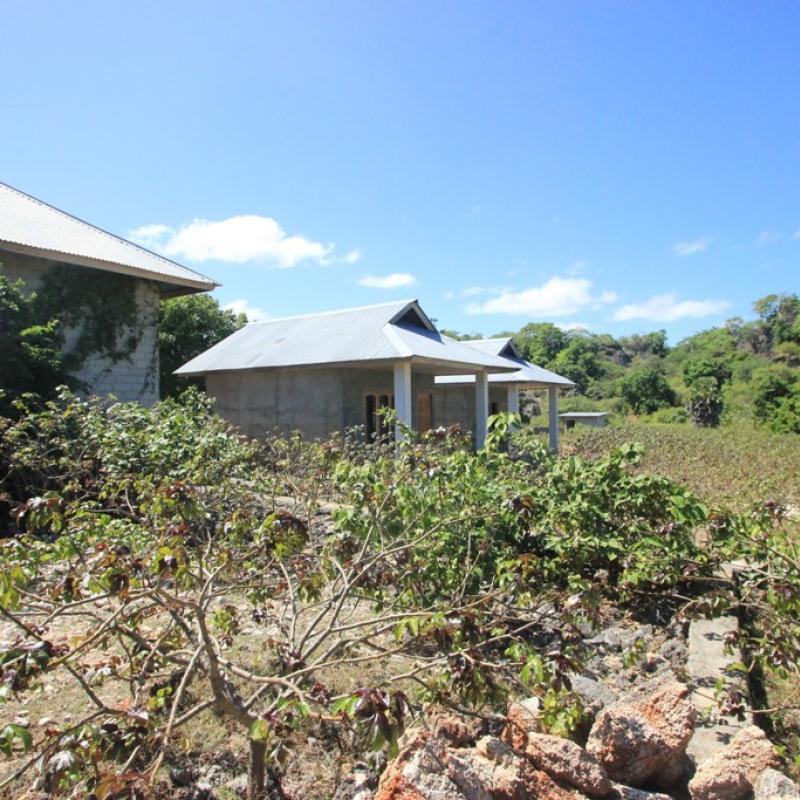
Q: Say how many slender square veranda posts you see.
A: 4